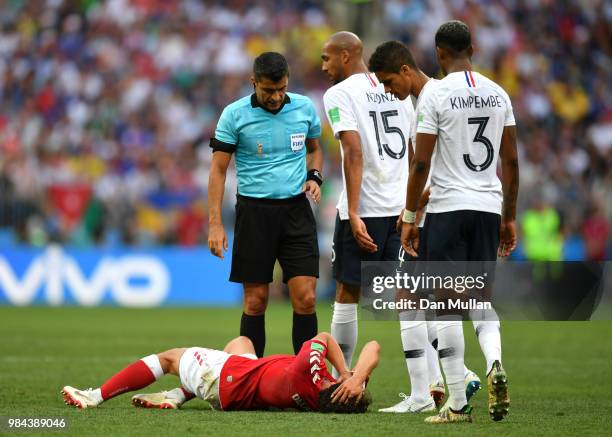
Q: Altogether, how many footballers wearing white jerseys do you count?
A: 3